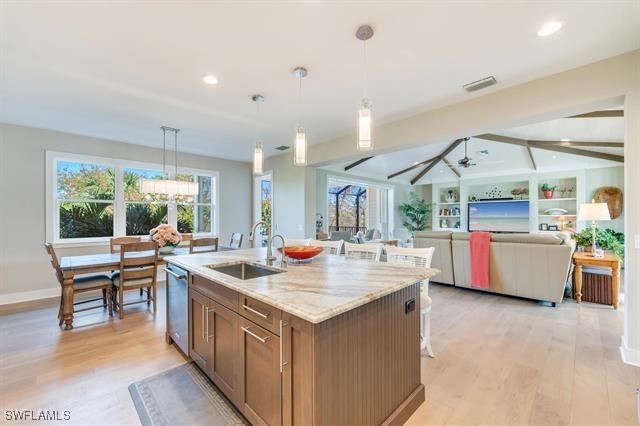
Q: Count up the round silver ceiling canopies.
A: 3